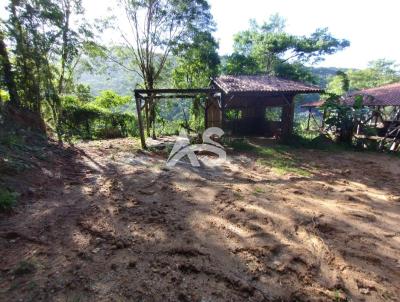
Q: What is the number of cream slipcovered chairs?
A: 0